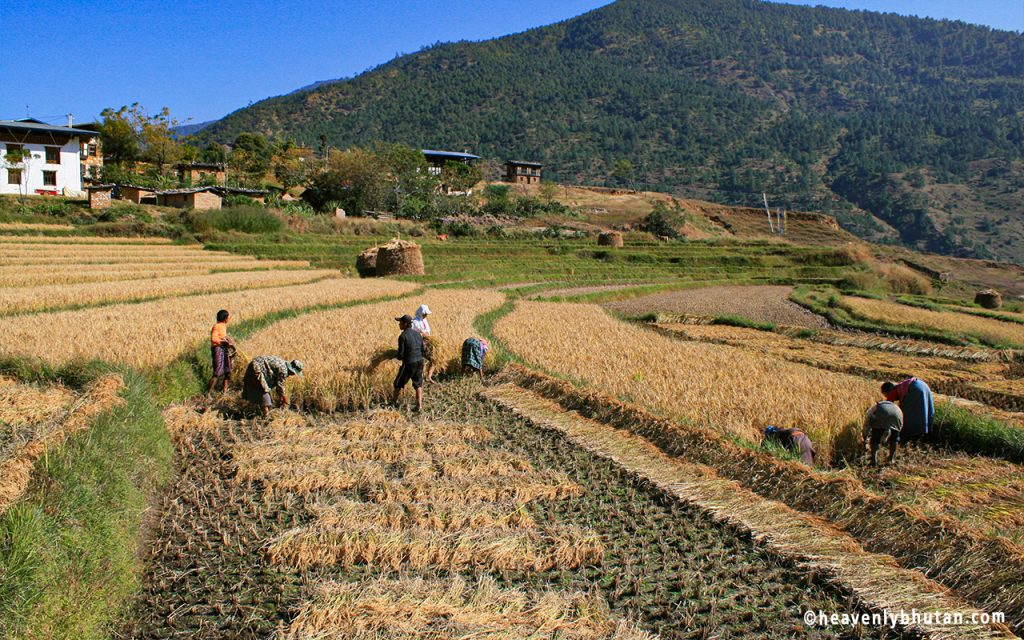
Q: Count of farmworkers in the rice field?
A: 8